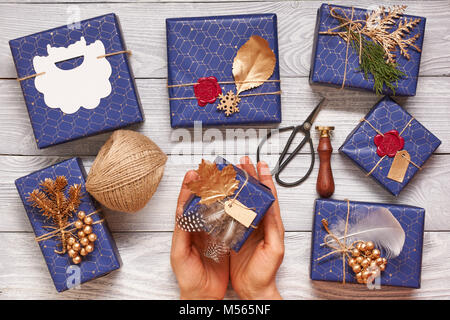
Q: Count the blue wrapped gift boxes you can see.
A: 7